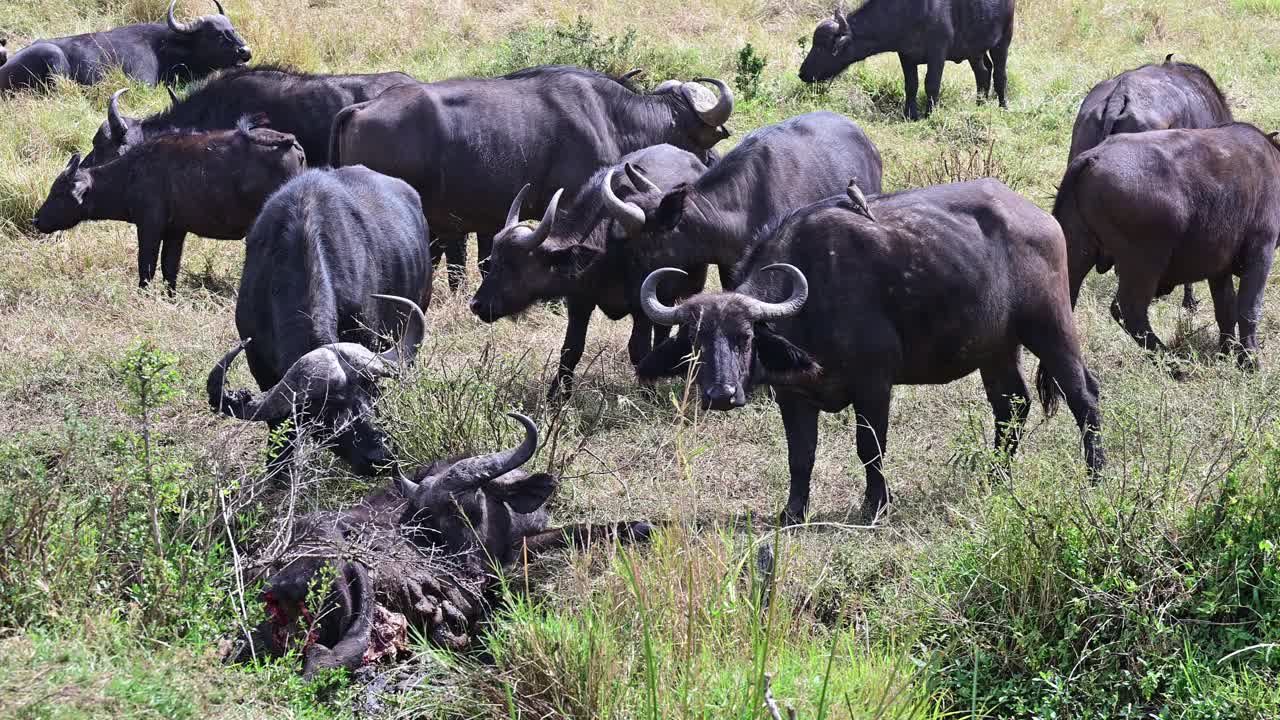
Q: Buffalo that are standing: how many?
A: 10